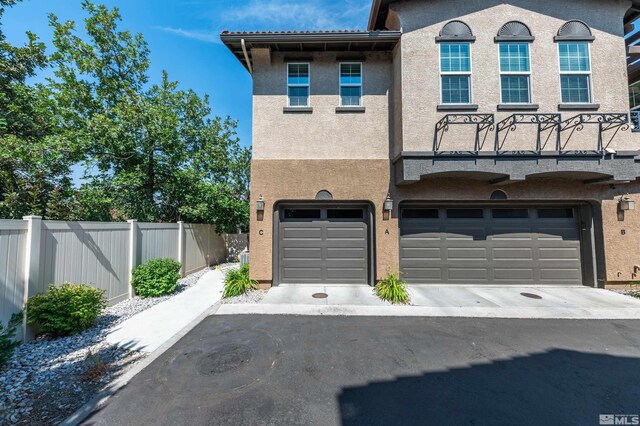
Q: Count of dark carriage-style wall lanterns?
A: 3